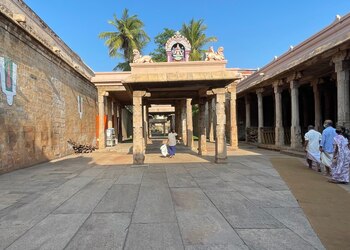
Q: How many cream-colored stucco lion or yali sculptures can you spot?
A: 2